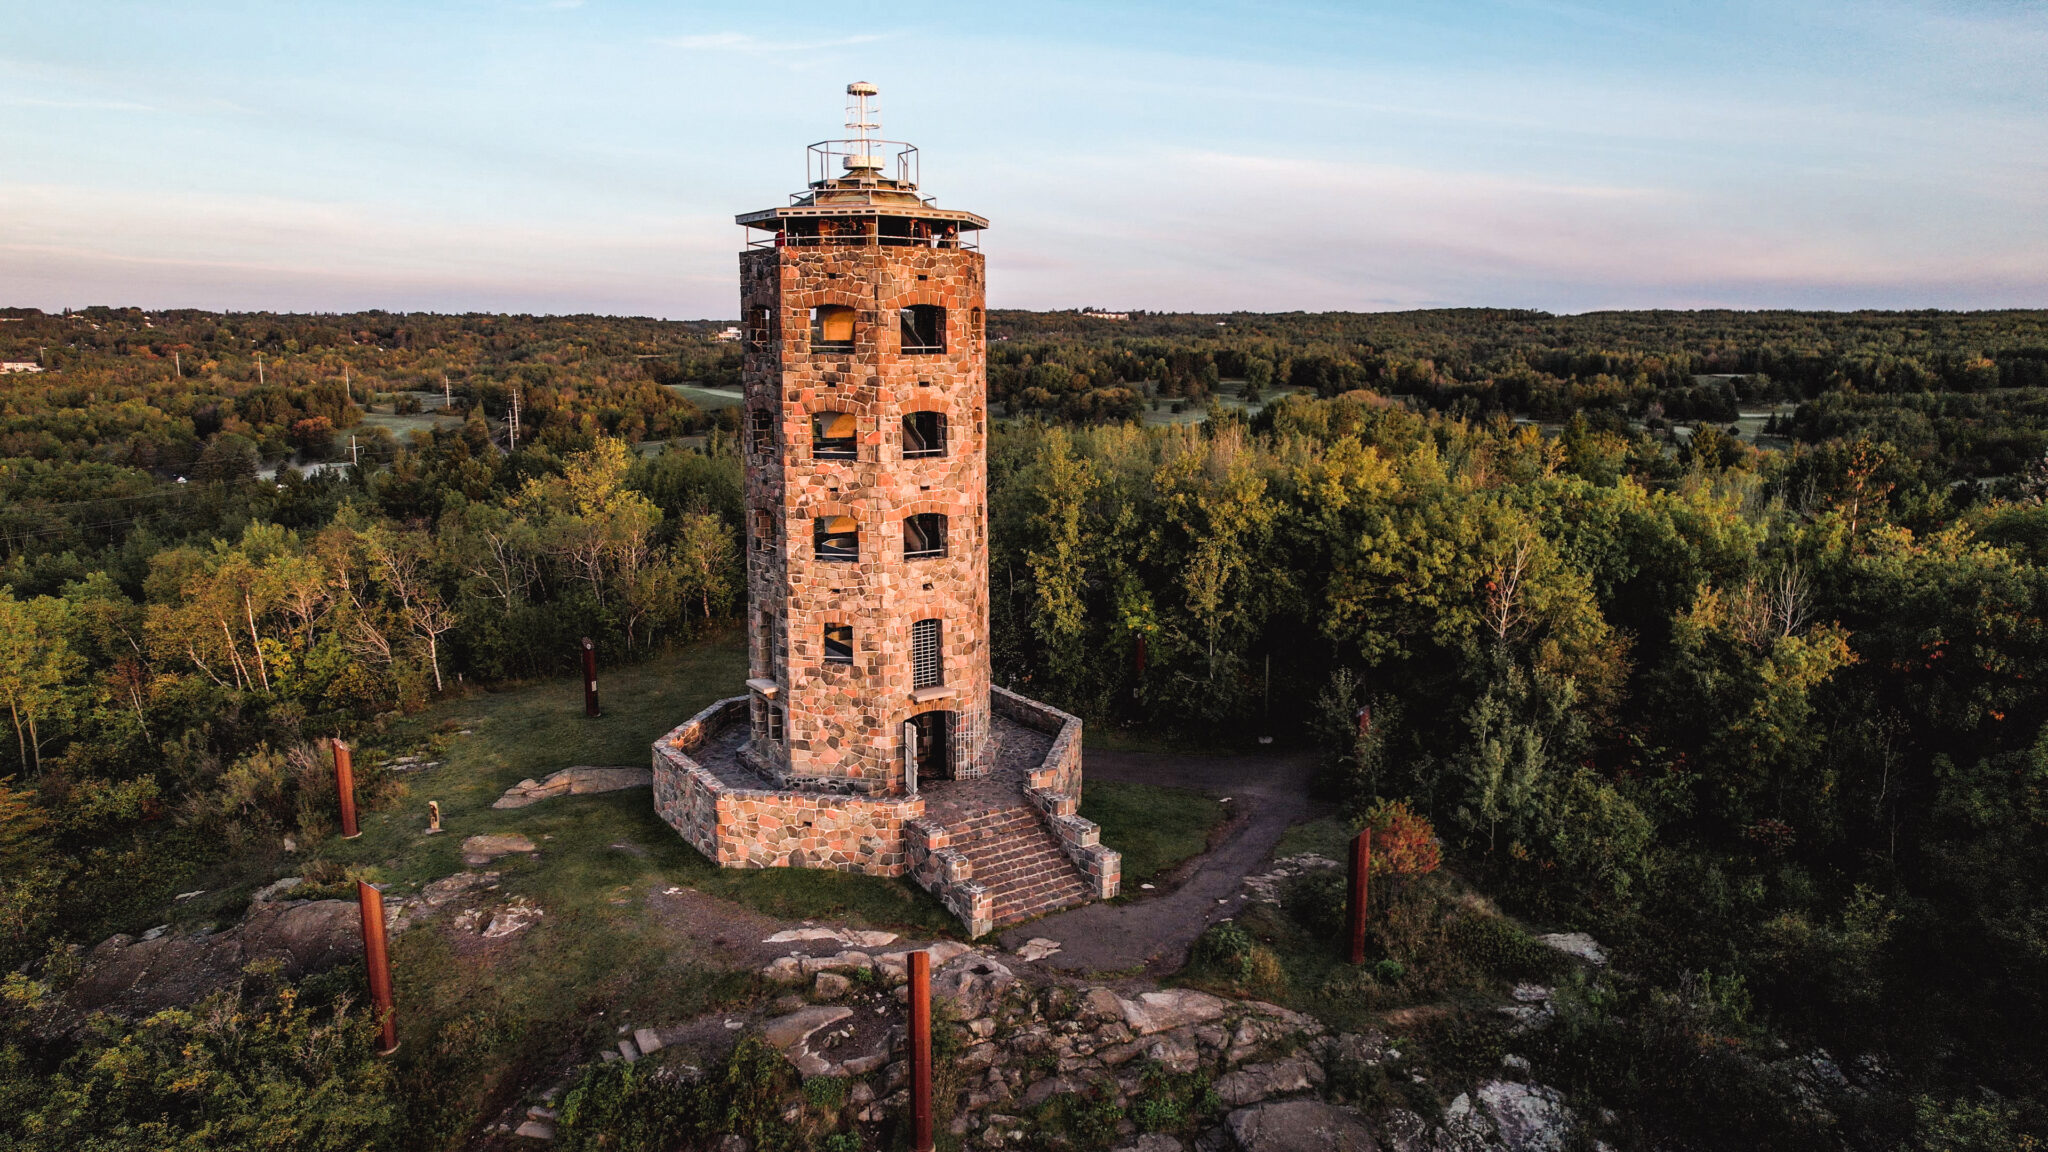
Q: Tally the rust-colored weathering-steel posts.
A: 7